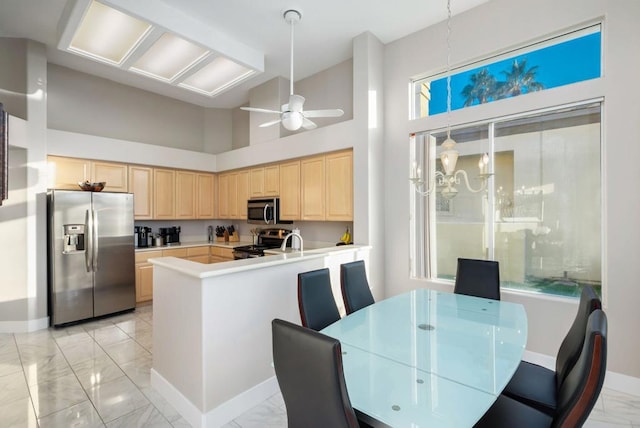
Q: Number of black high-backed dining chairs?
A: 6